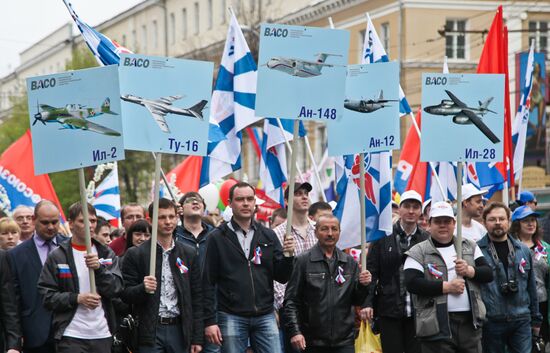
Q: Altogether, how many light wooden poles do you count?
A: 5